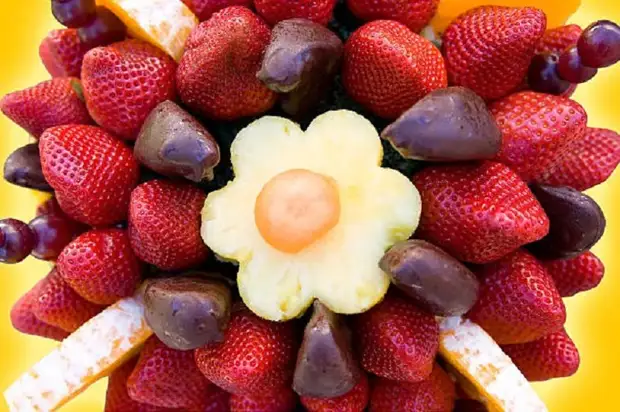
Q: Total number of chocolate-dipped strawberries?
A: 8